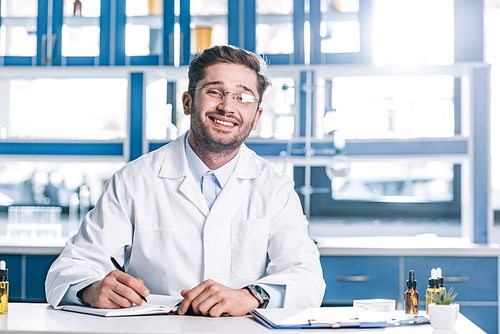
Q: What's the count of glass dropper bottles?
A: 4